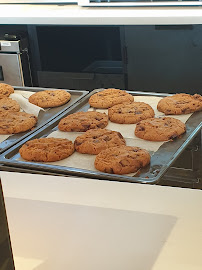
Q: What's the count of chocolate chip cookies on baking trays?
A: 12